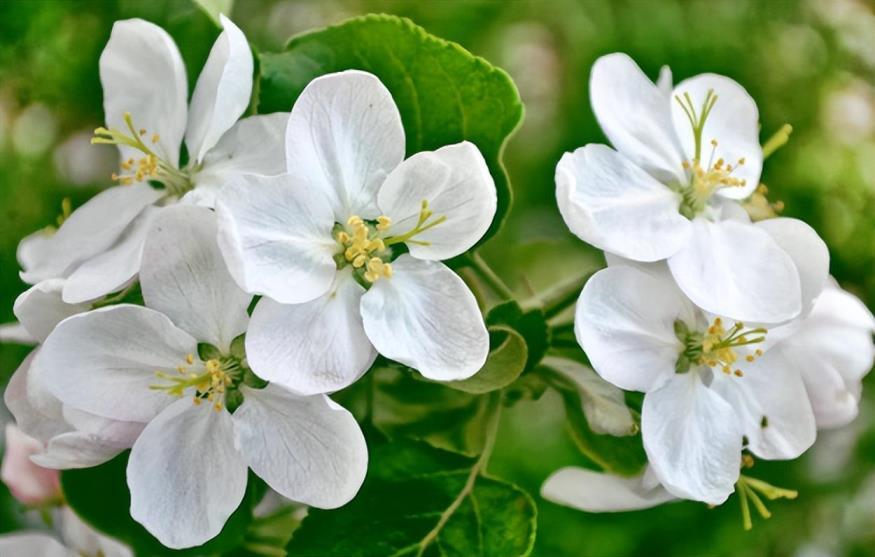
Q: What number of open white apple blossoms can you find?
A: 5